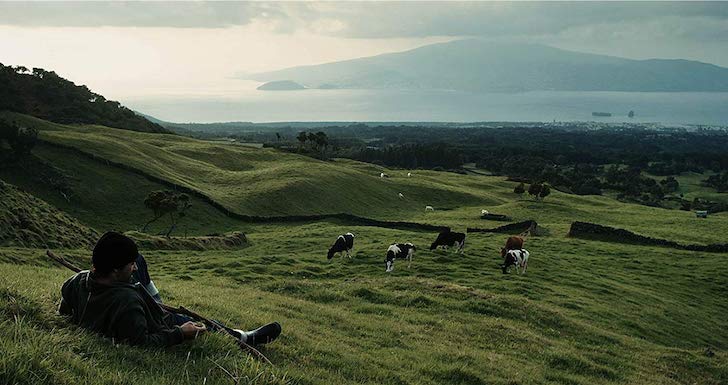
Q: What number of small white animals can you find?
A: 5